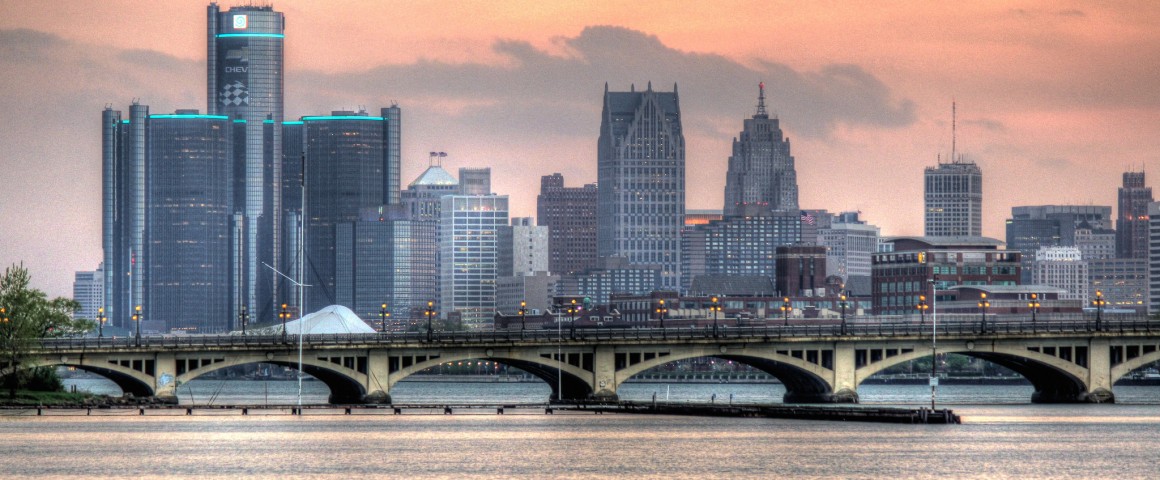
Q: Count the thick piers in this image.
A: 5